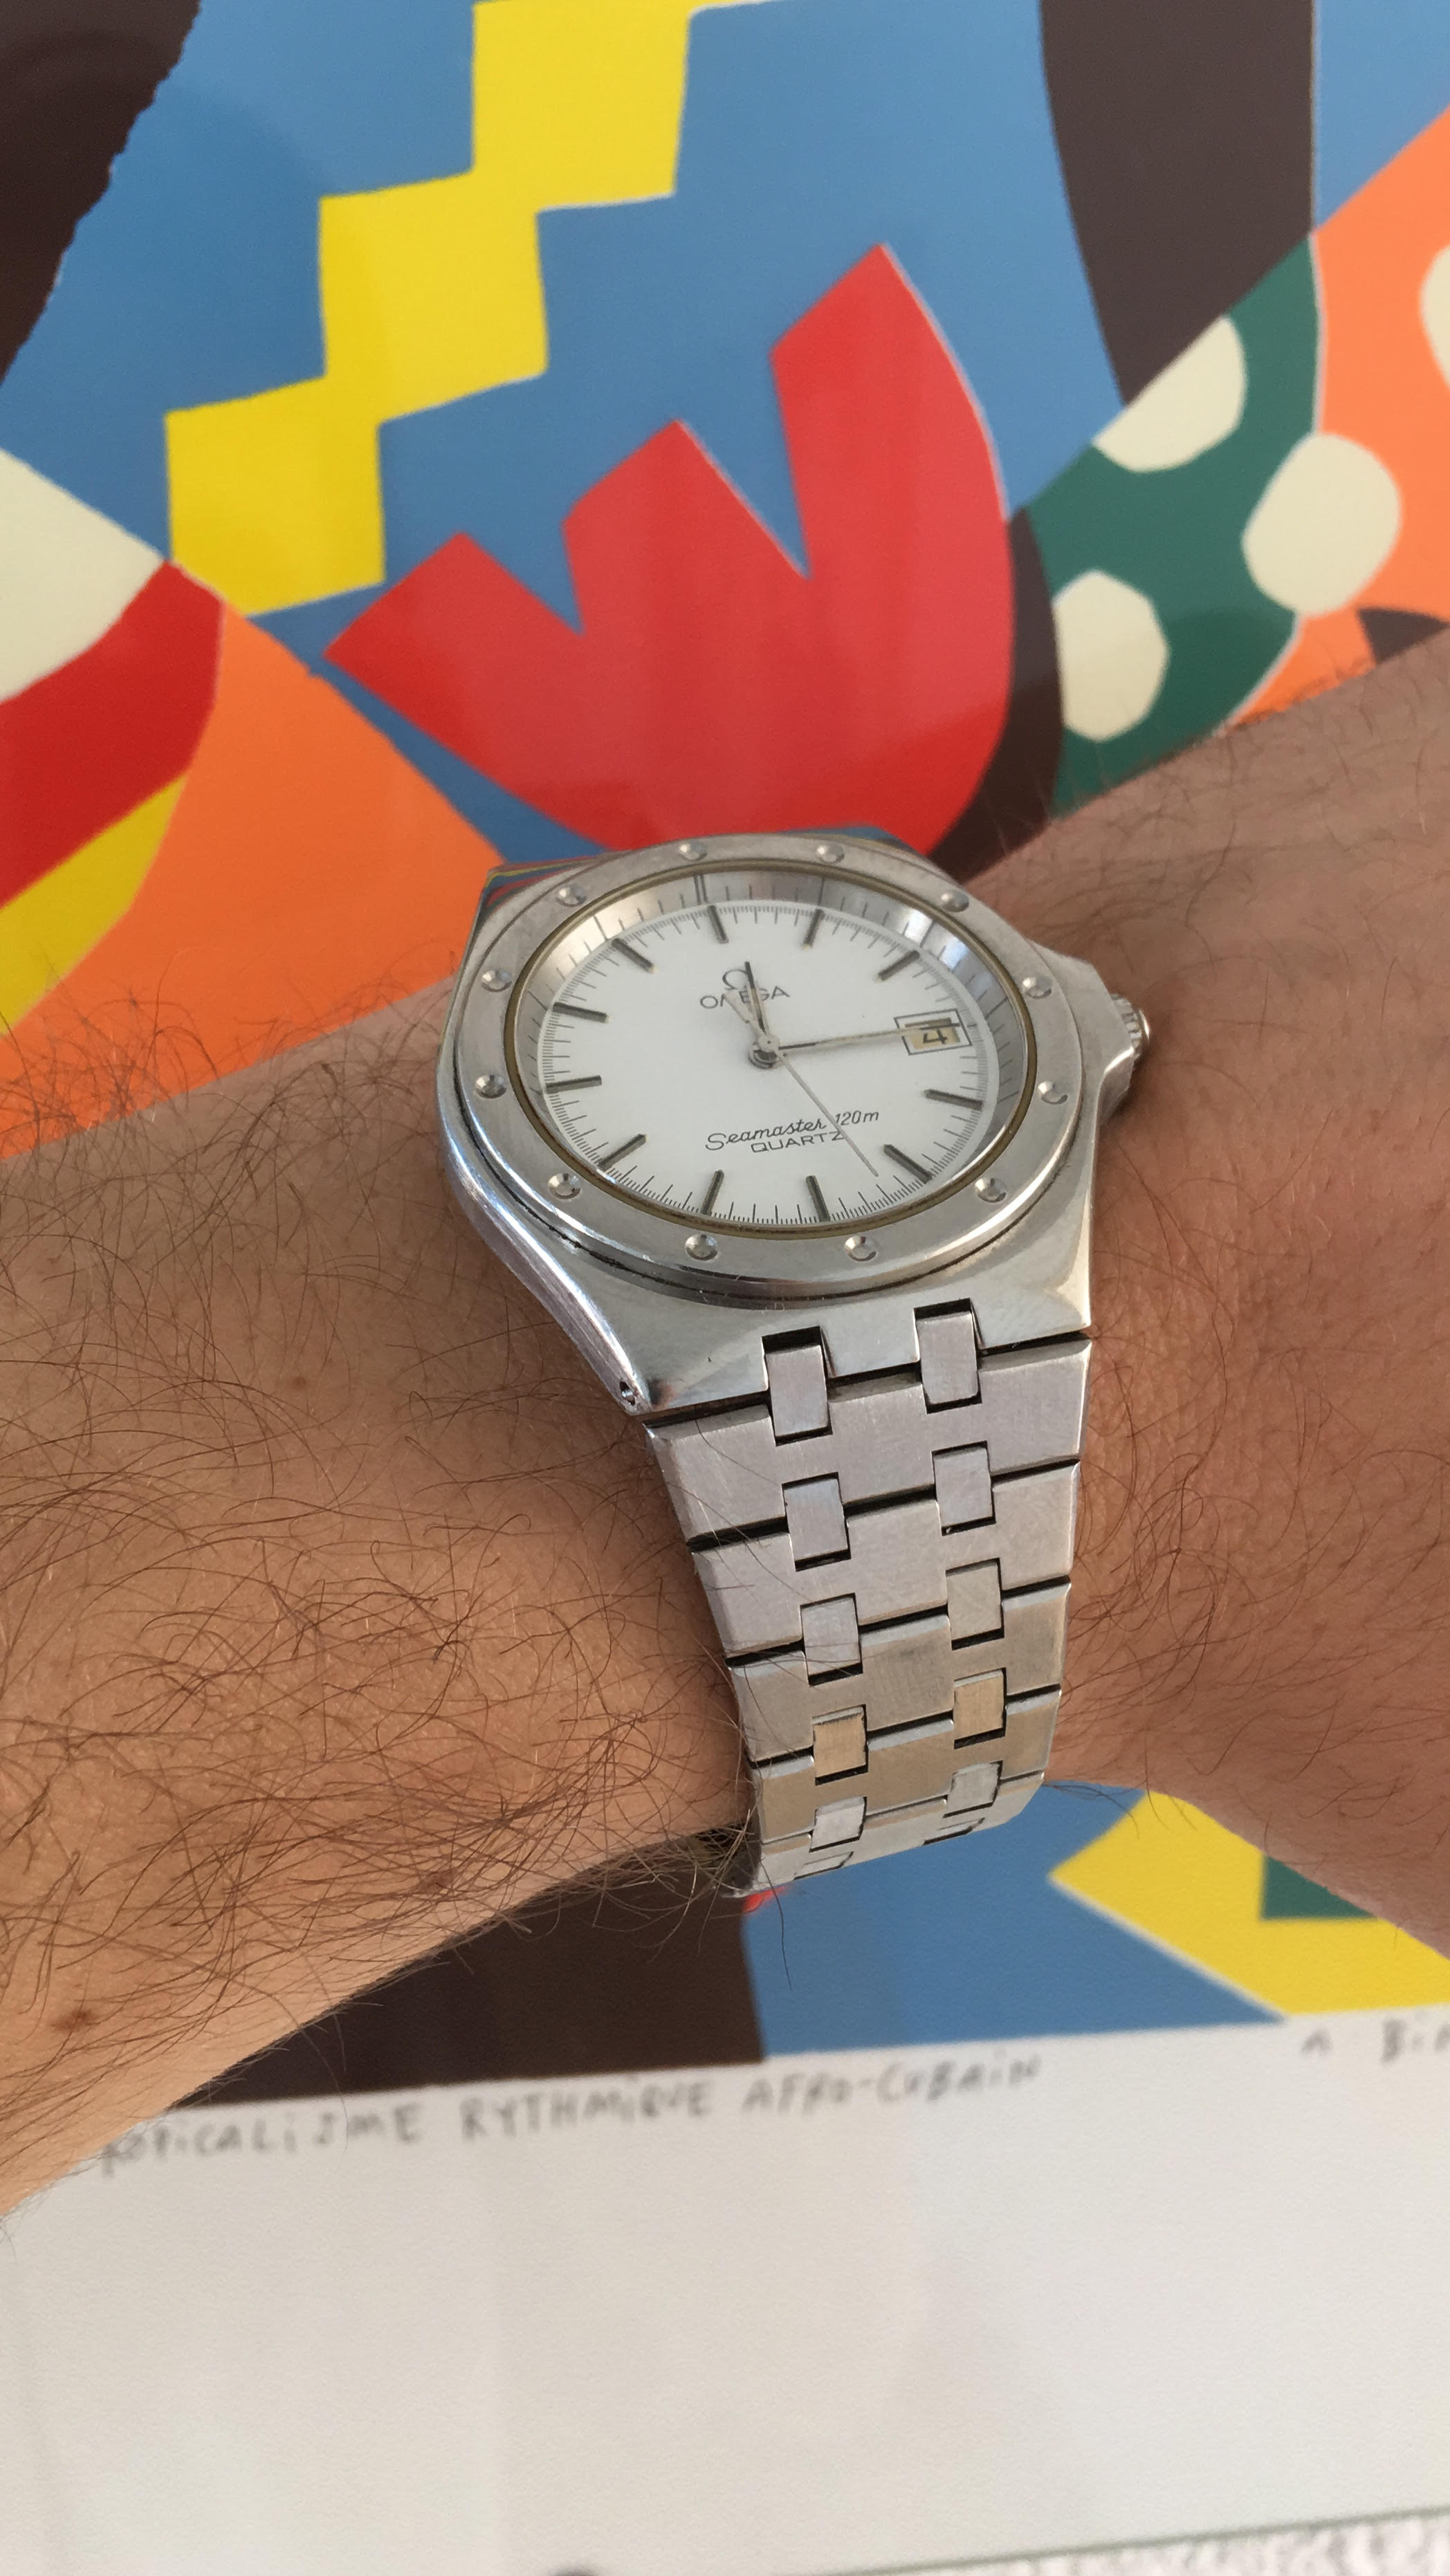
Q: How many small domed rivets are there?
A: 12